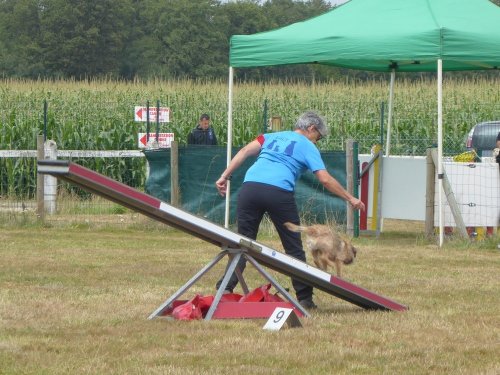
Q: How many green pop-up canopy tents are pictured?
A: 1